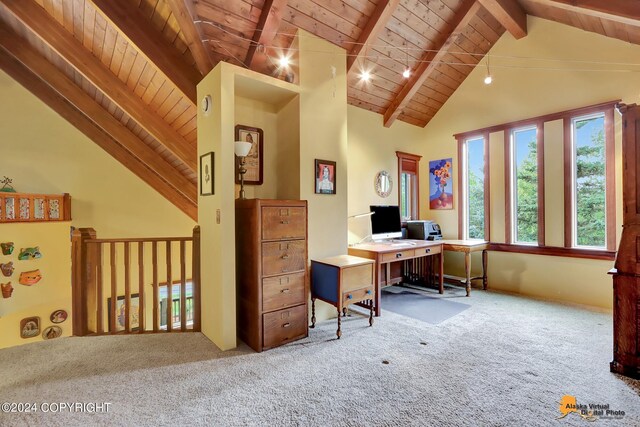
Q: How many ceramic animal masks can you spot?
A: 5